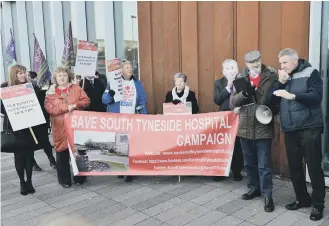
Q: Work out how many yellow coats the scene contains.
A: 0